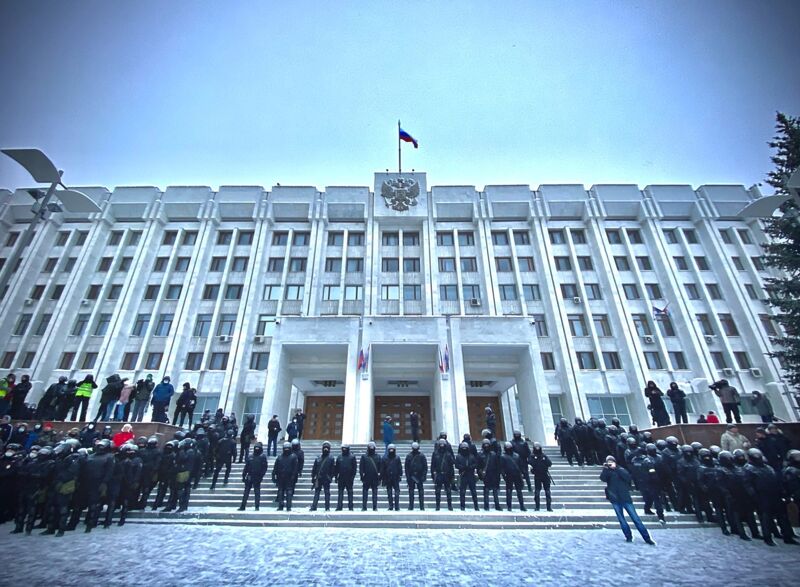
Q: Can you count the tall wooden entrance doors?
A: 3